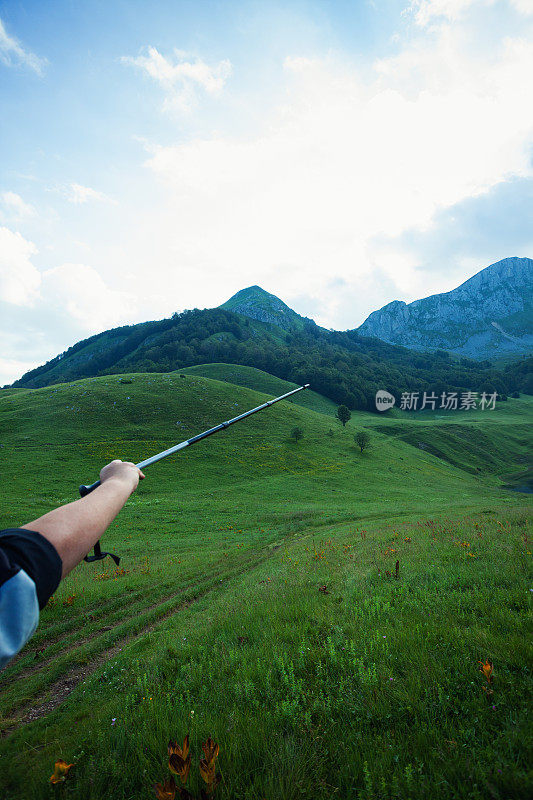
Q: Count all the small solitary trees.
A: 3